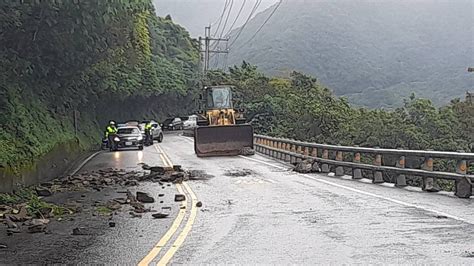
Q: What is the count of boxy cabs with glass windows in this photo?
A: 1